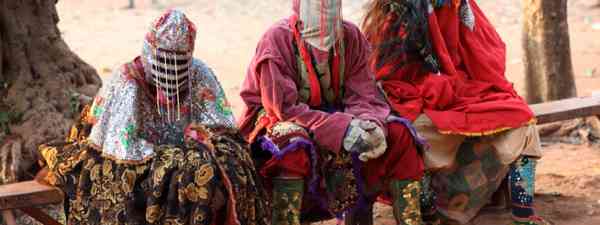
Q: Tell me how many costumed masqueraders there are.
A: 3